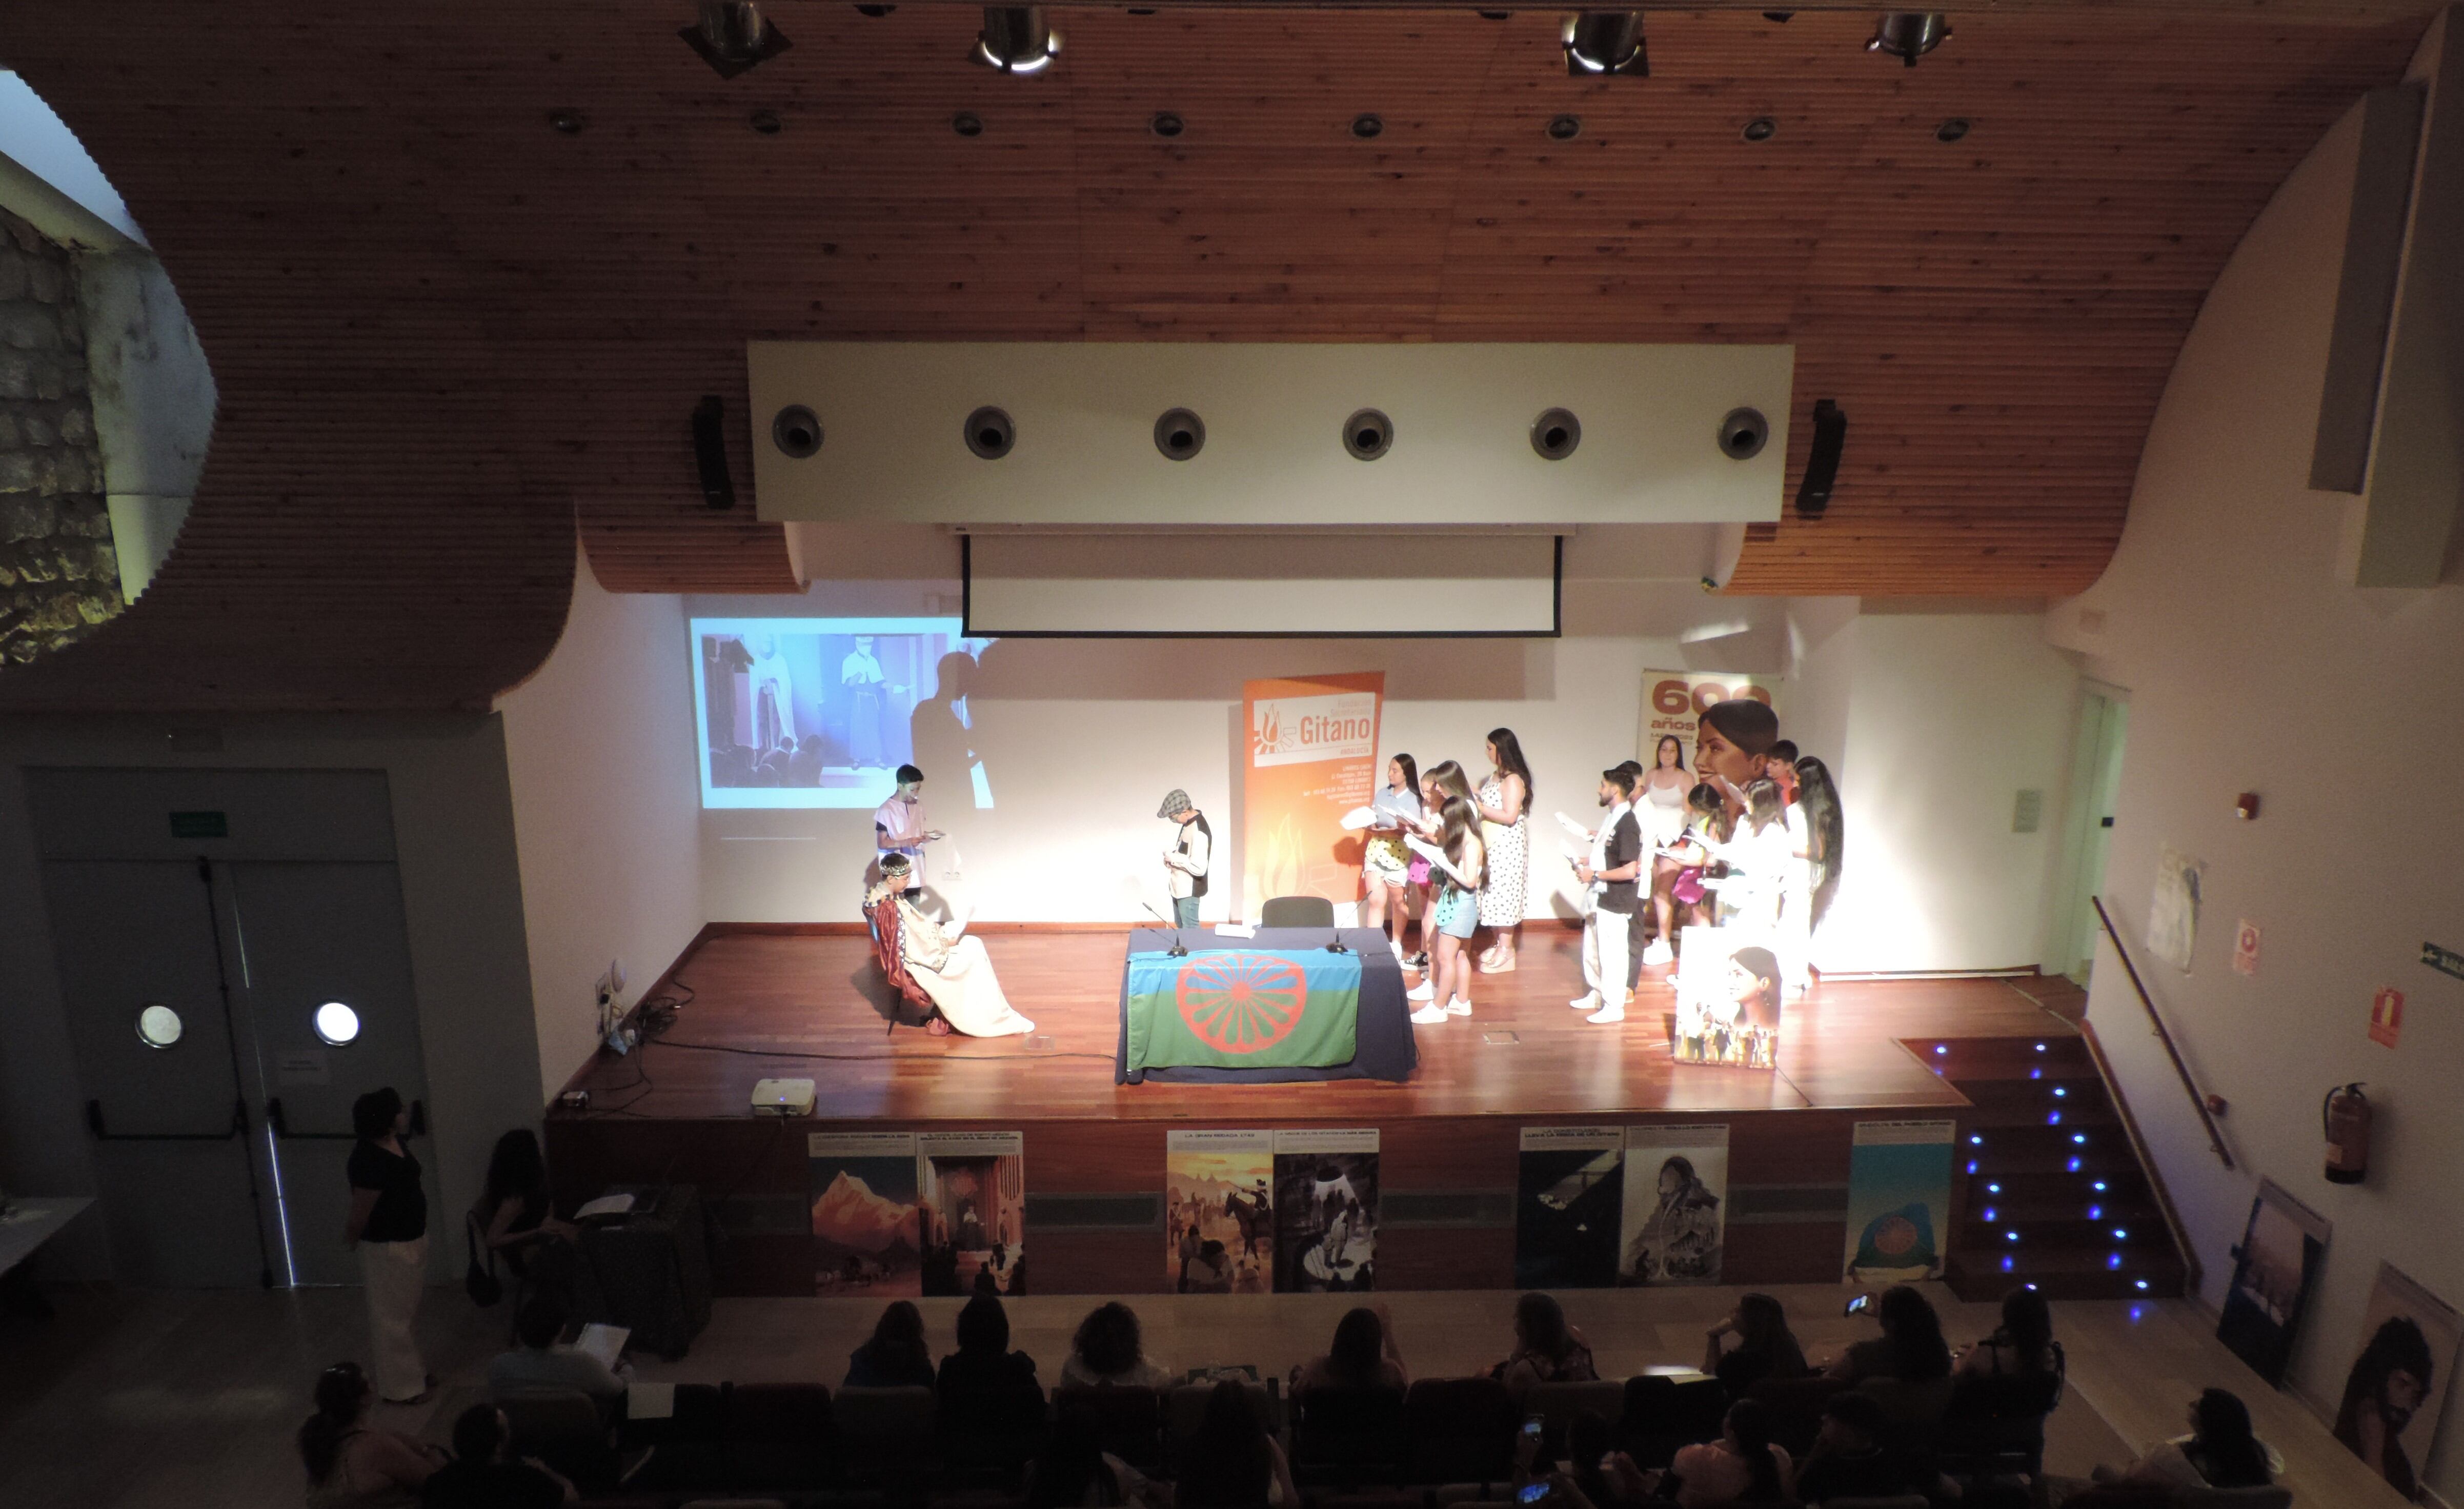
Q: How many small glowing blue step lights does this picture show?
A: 11